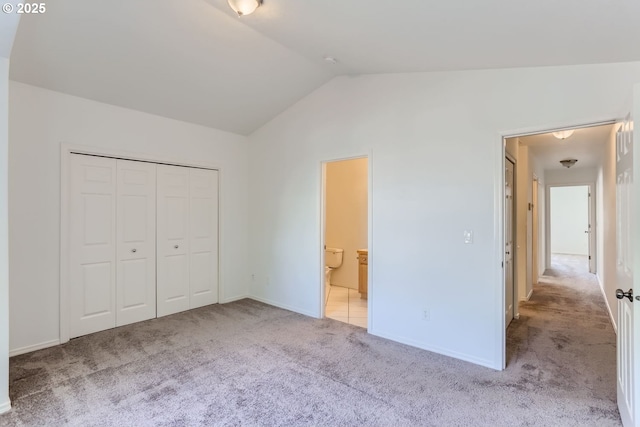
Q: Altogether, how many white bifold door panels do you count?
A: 4